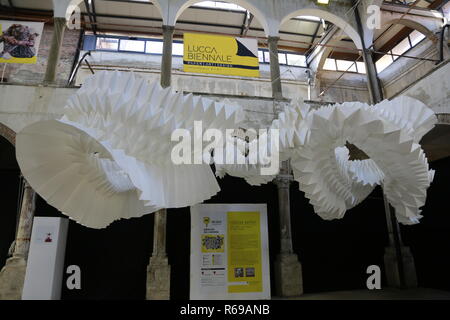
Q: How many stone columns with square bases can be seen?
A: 4